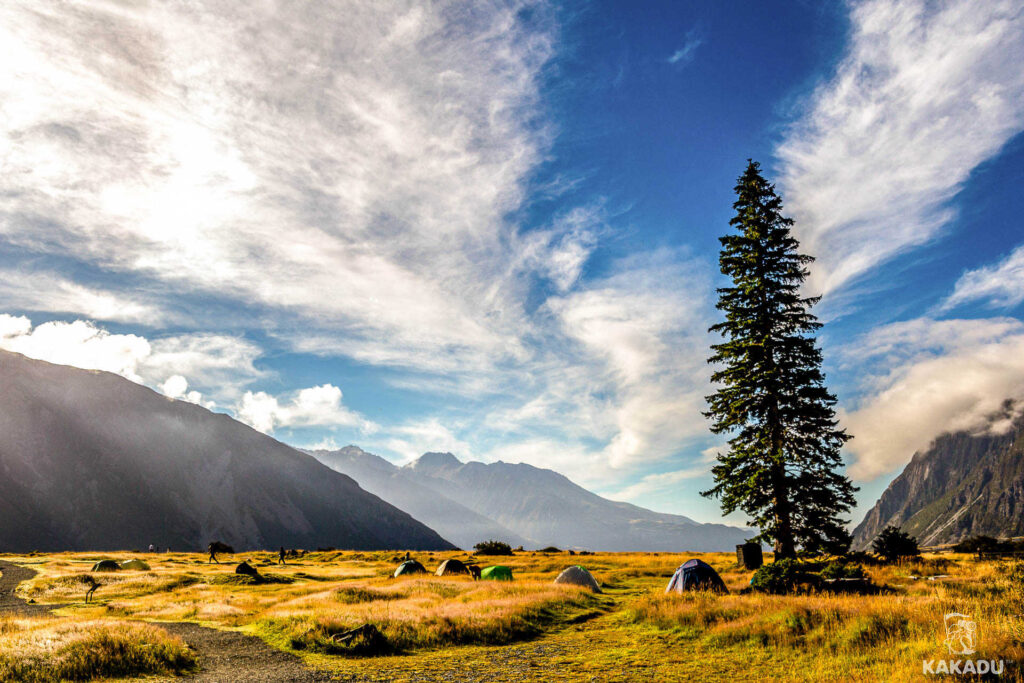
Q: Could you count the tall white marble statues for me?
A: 0